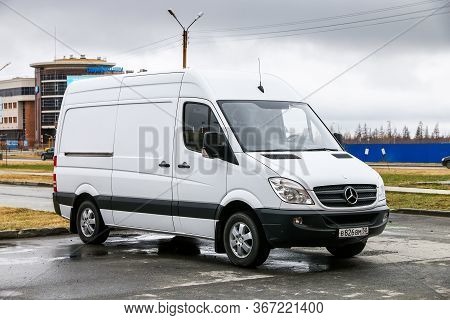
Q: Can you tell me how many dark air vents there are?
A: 2